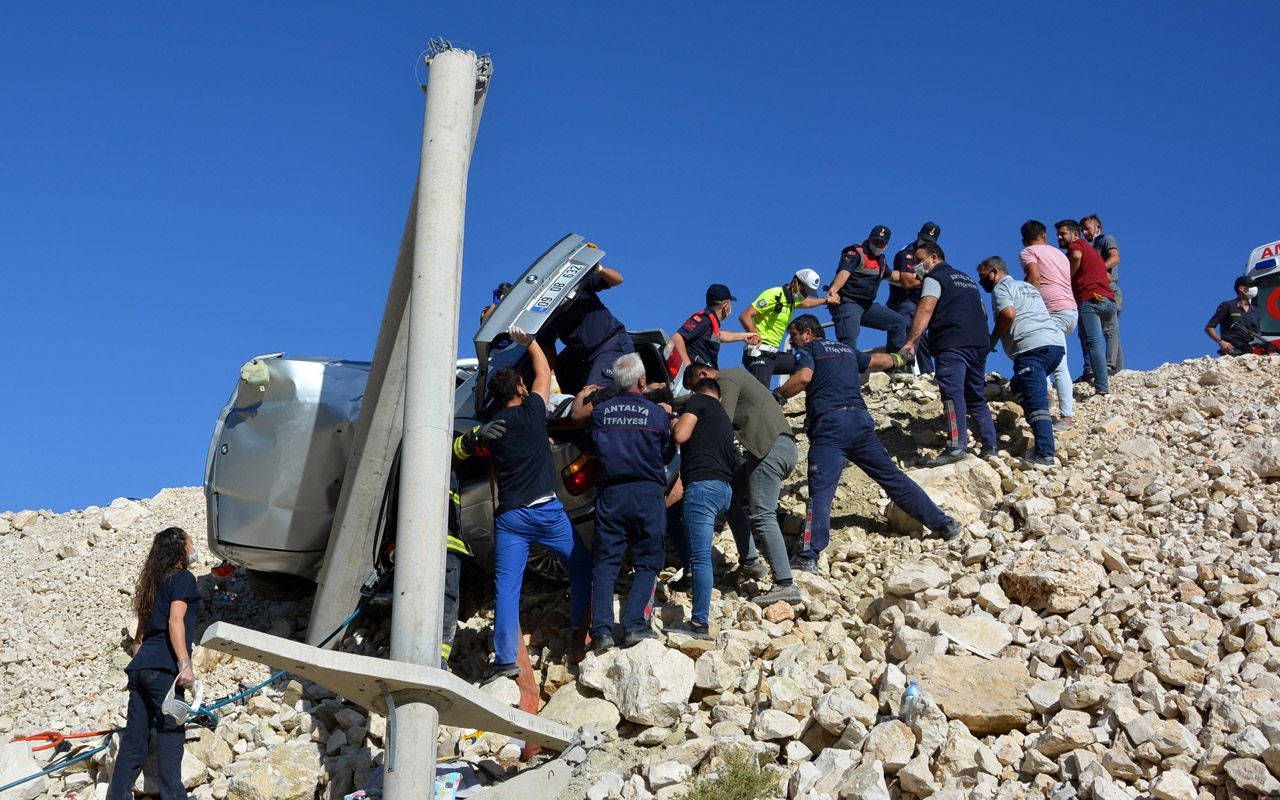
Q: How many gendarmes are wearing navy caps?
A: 4